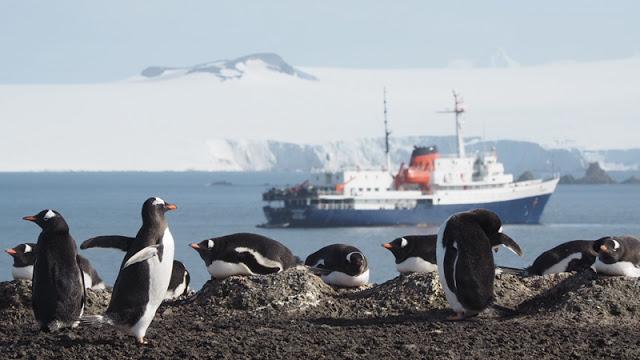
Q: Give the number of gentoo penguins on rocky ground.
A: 10